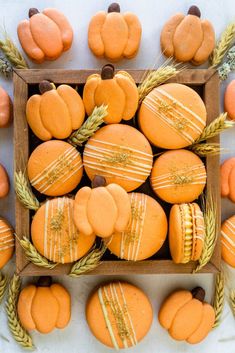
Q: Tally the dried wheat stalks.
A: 14